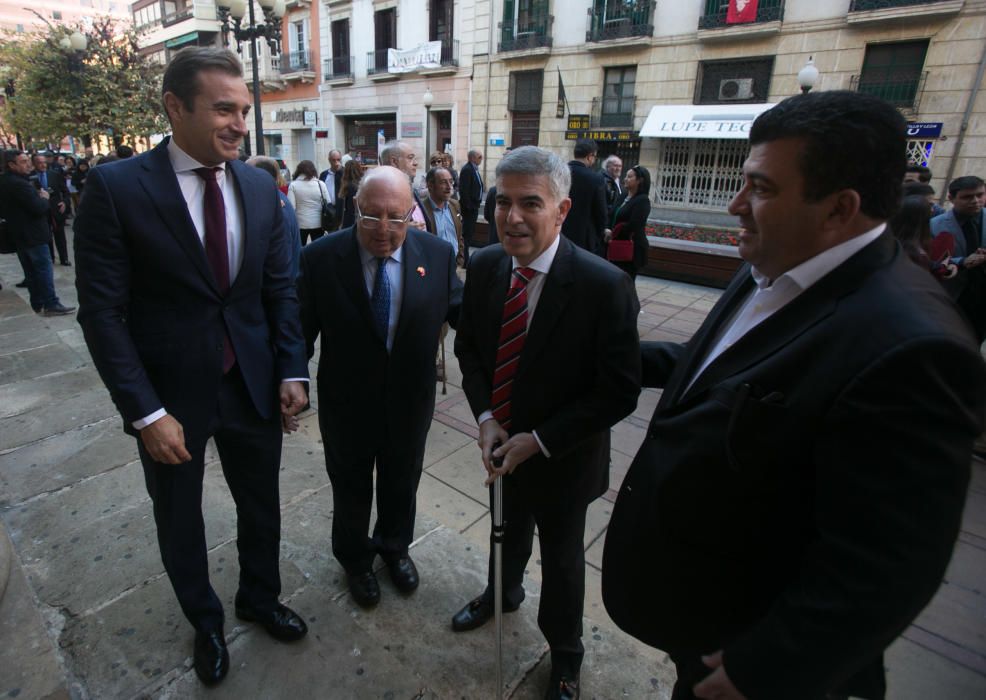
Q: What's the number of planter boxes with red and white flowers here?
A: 1